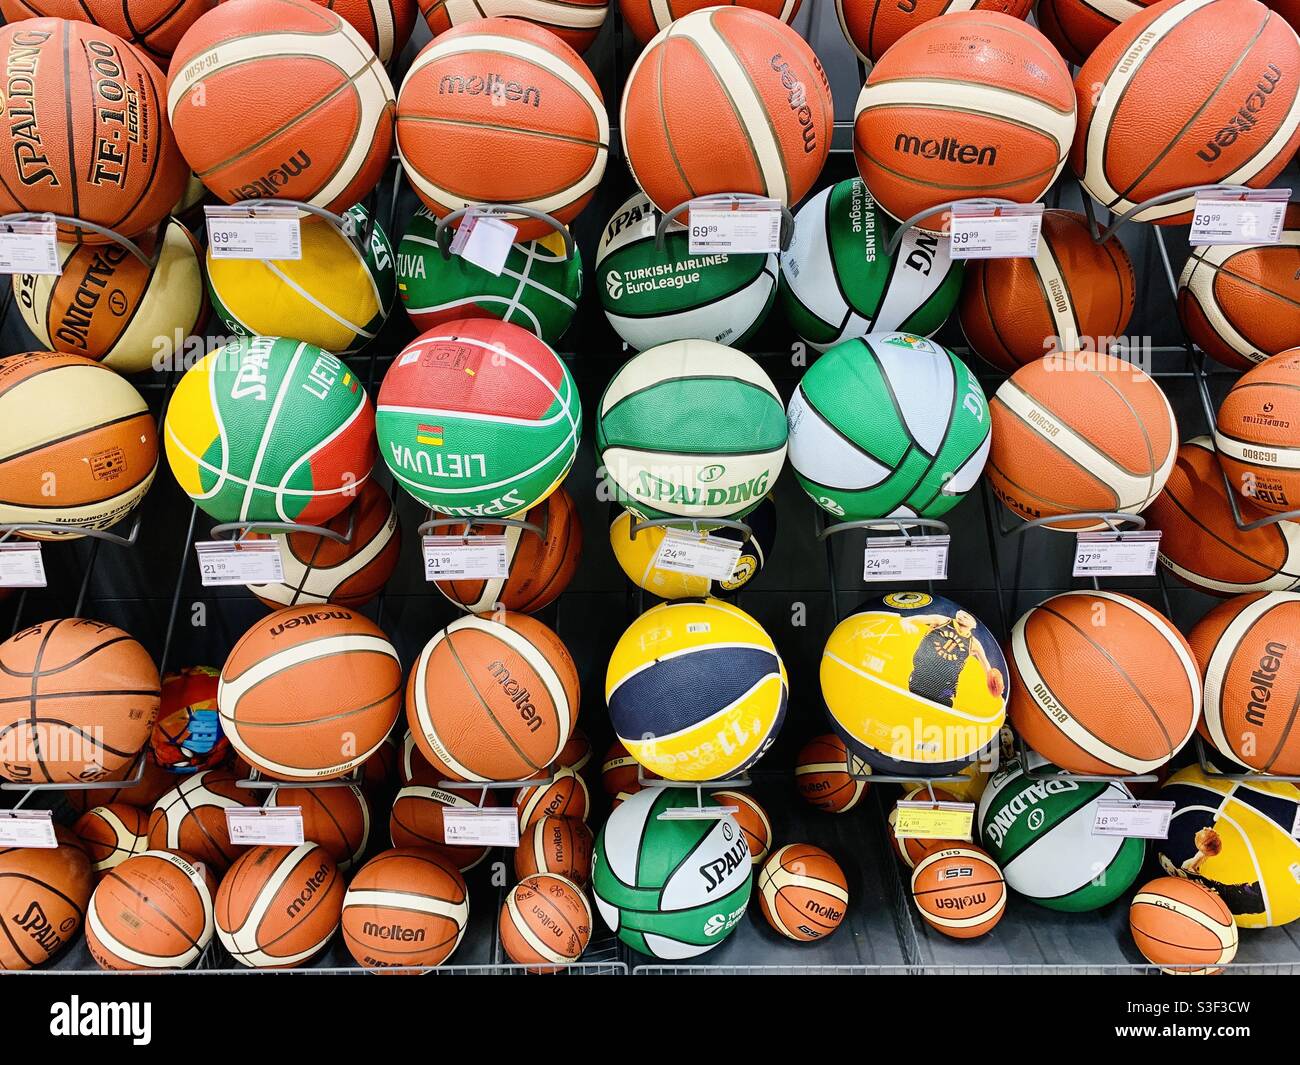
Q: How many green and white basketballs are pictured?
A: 6